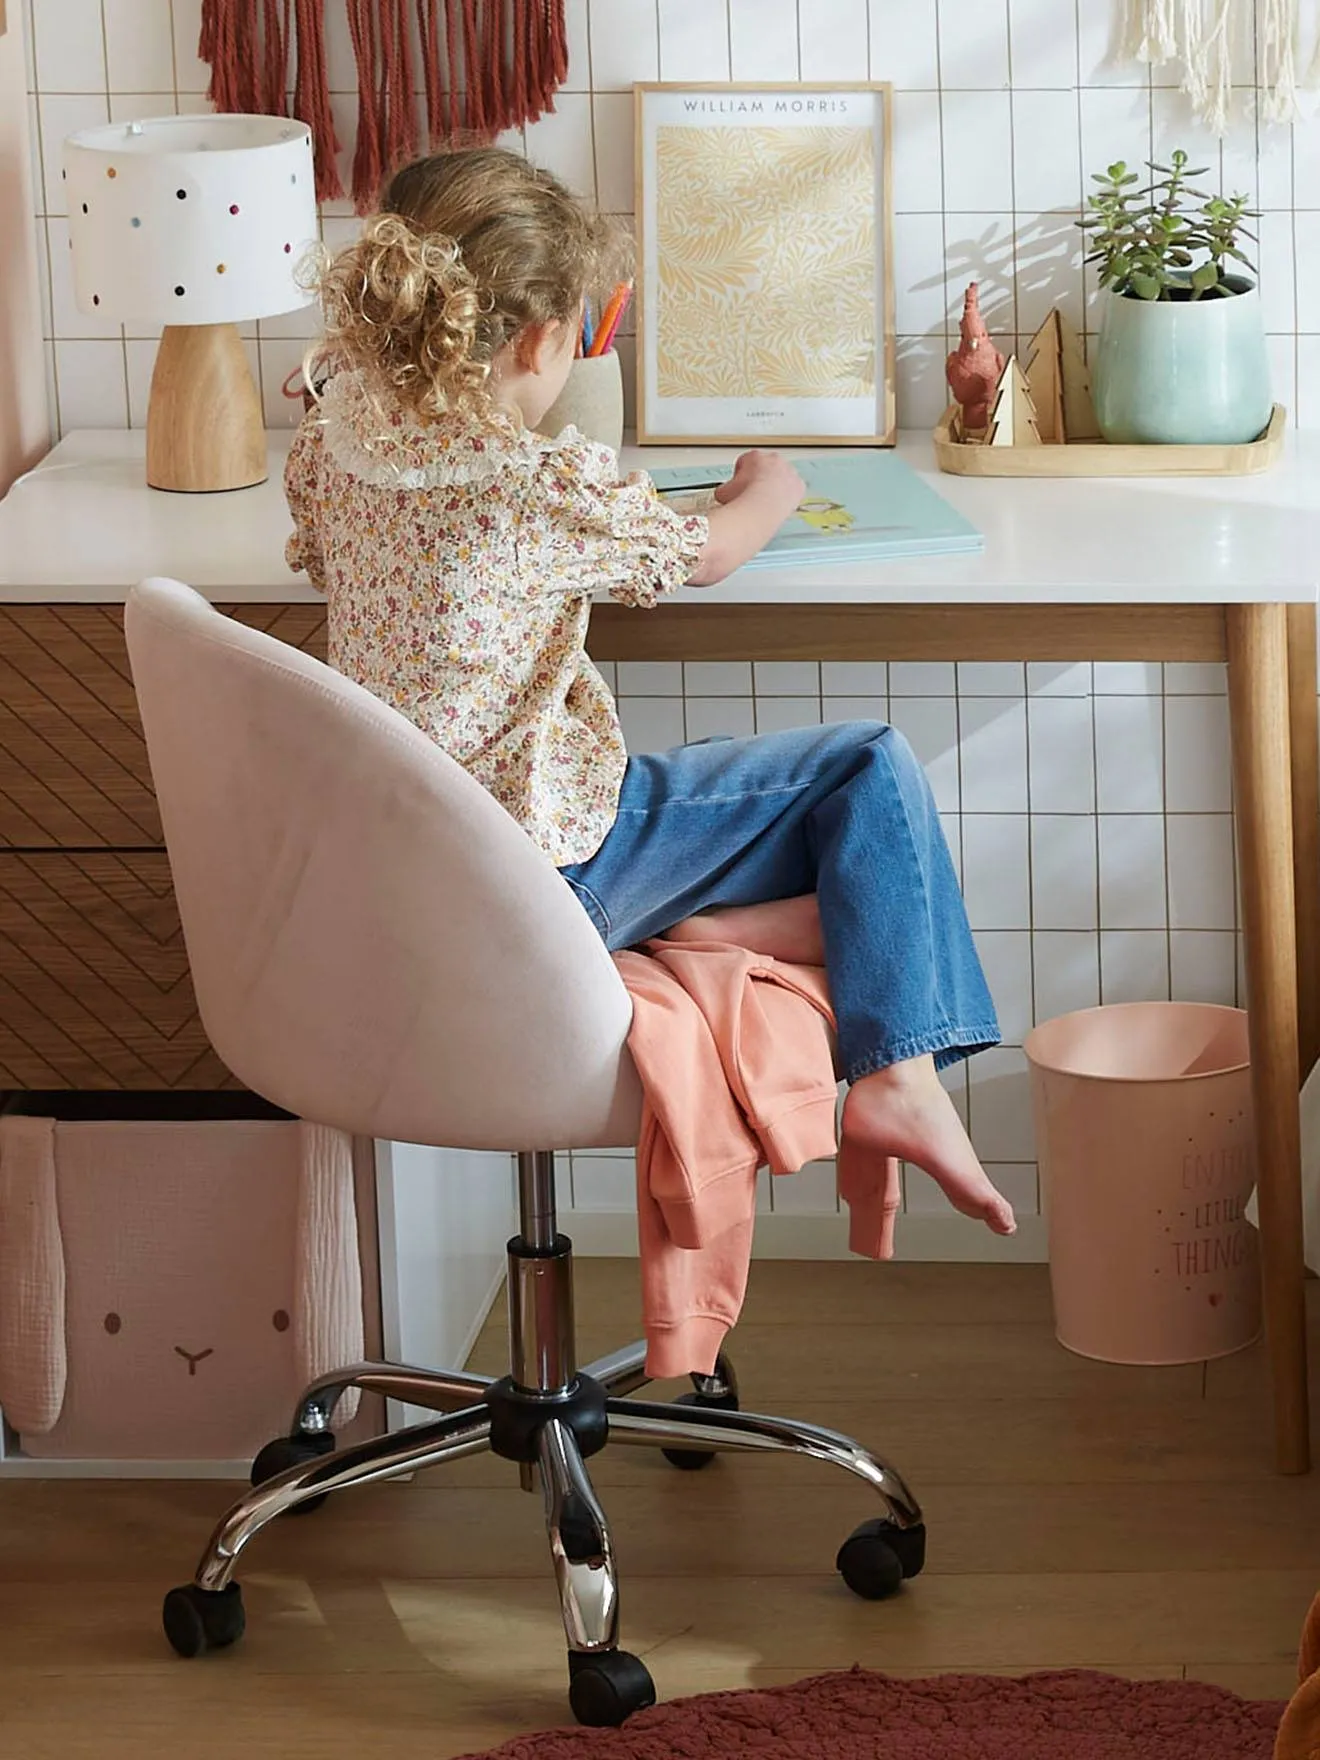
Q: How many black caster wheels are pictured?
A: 5